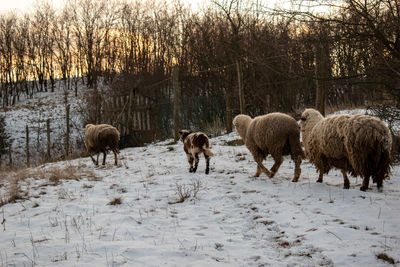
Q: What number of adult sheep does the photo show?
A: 3